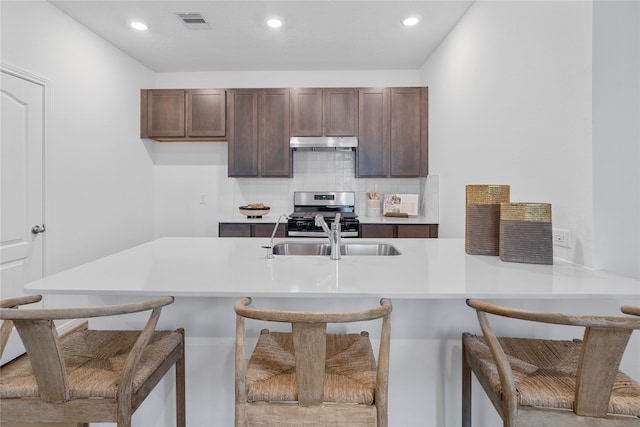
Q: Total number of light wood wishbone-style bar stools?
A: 3